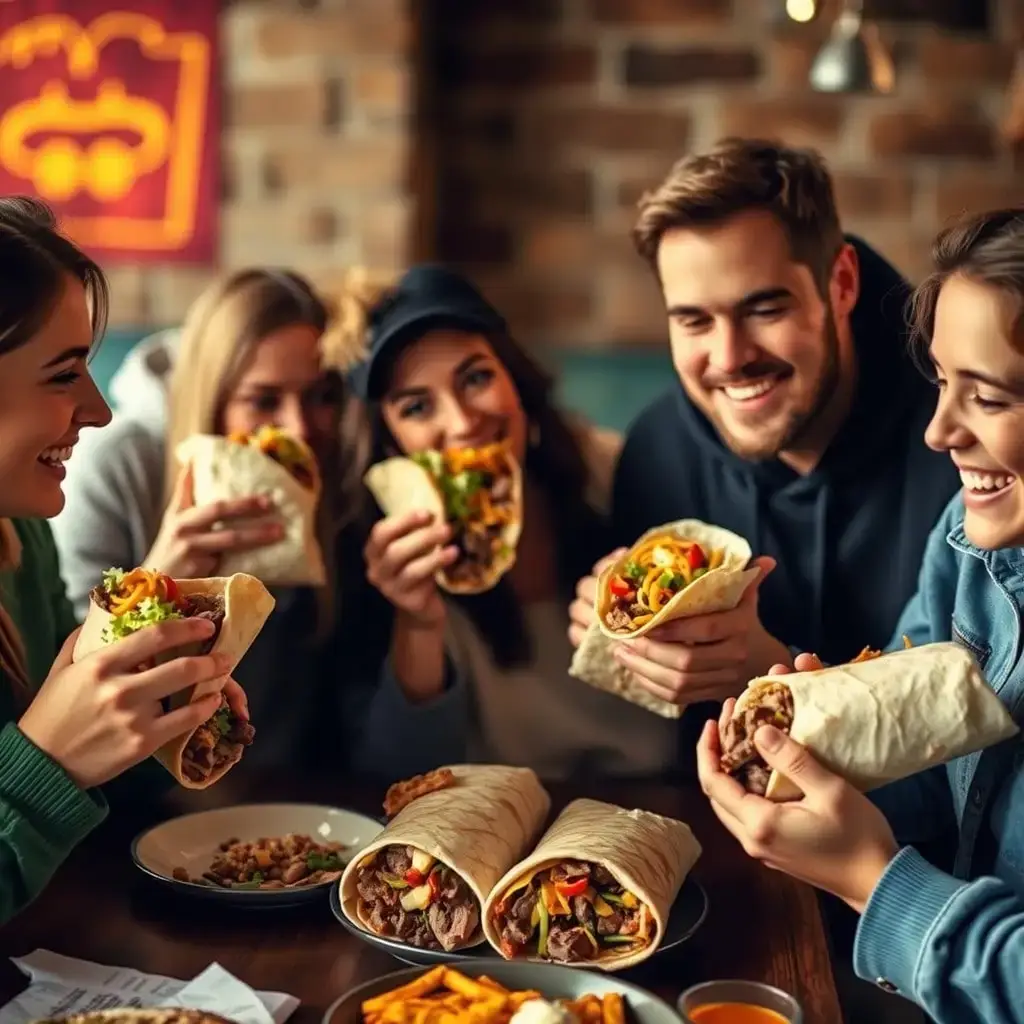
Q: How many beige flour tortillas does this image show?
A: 7